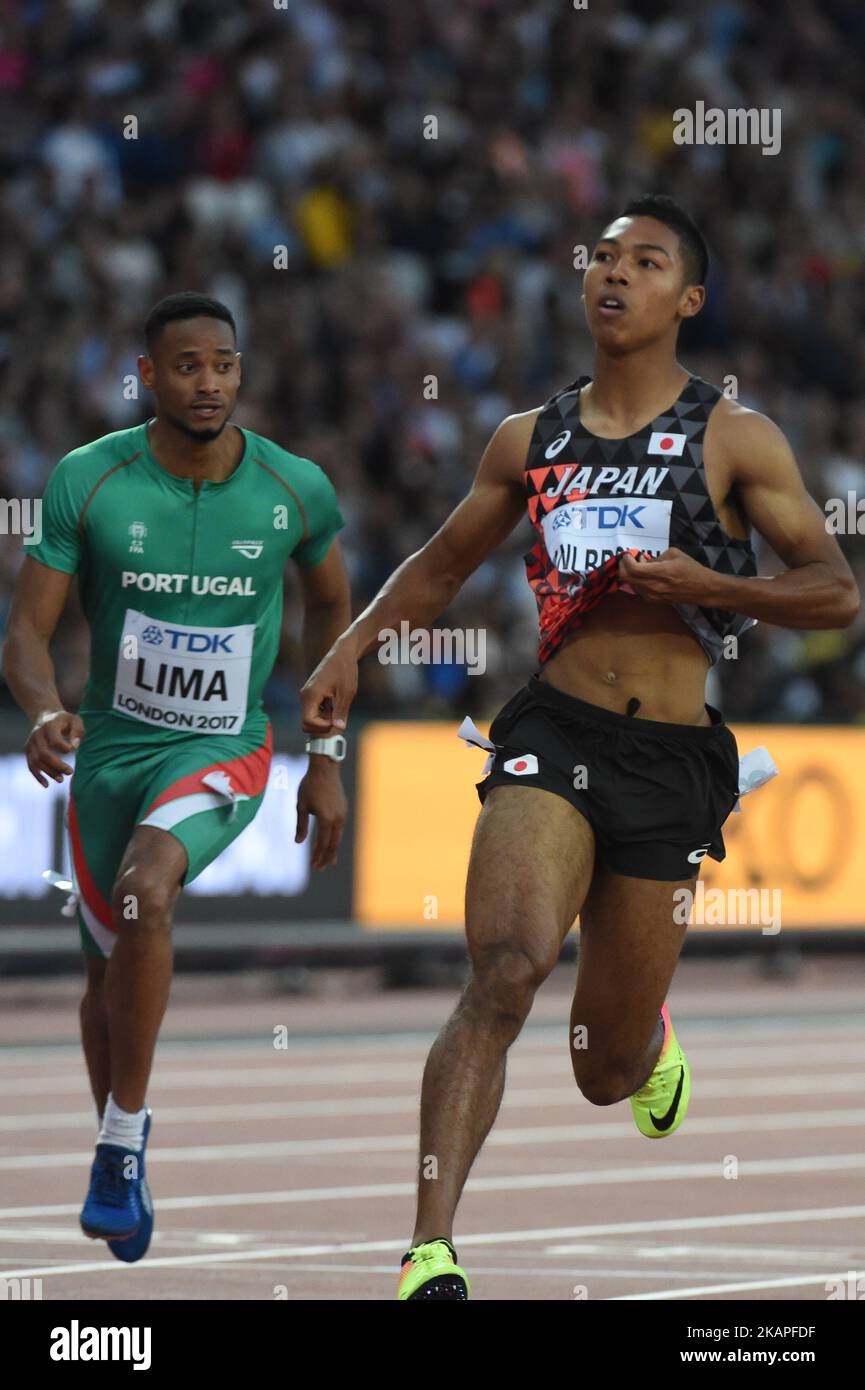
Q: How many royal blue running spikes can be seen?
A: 2